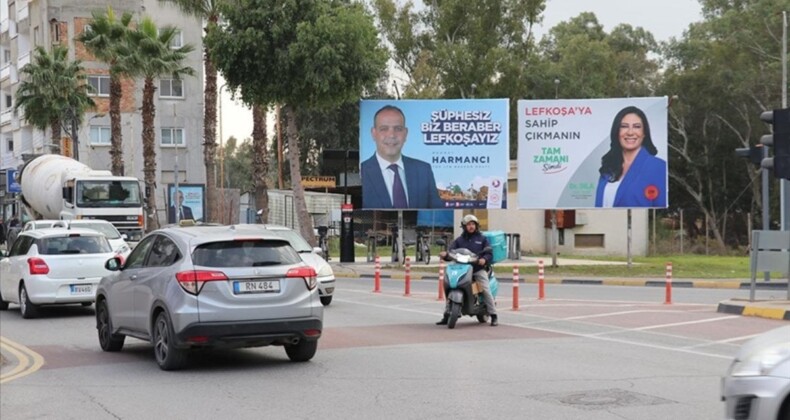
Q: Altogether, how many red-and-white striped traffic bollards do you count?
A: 6